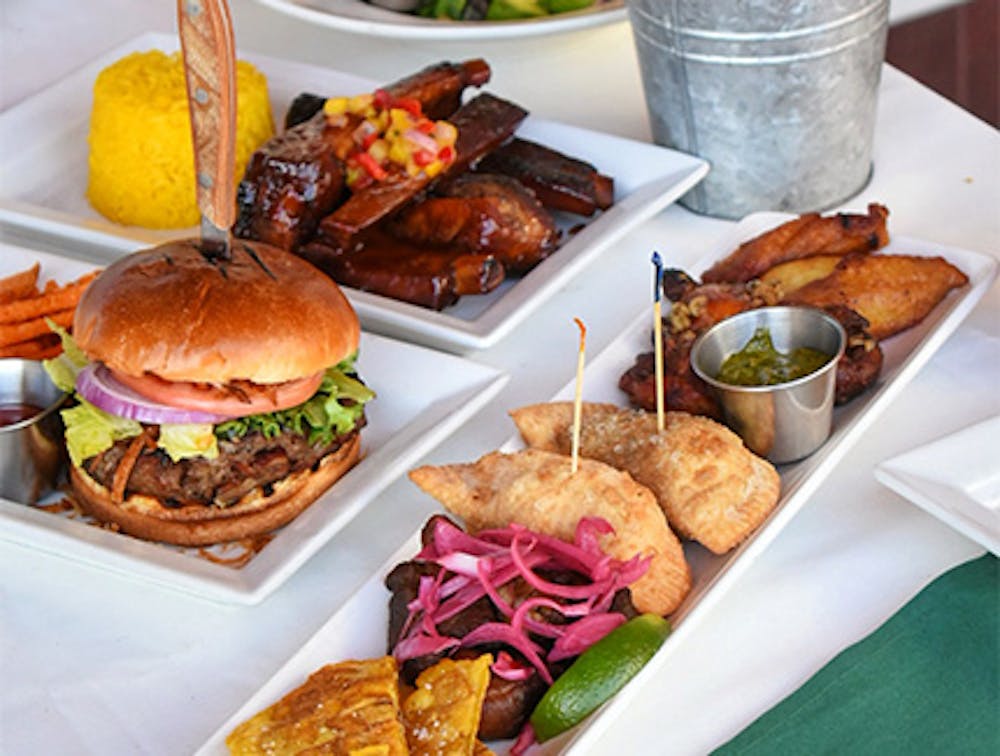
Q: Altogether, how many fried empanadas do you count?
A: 2